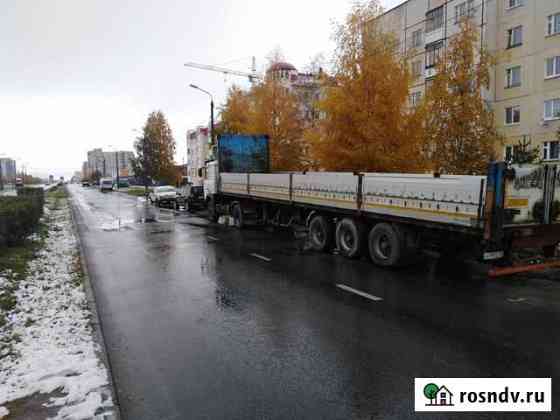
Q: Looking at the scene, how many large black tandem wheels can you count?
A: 3